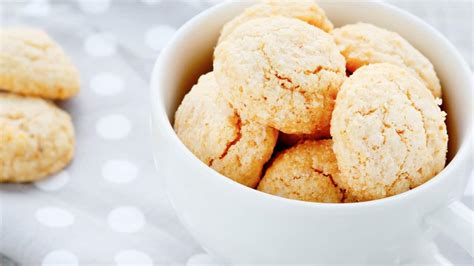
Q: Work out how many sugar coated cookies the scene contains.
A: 8